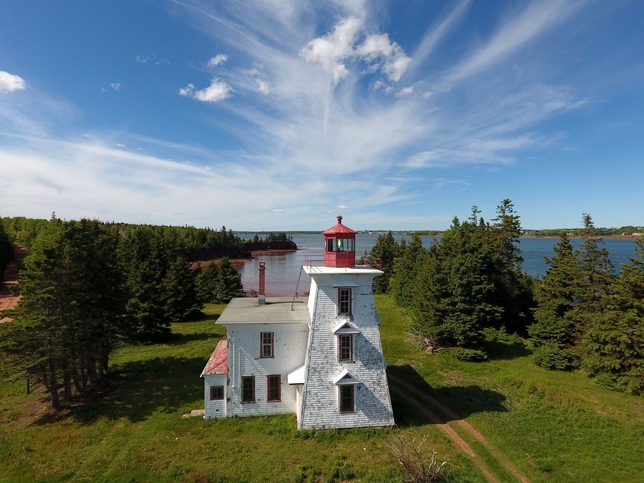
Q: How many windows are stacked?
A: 3